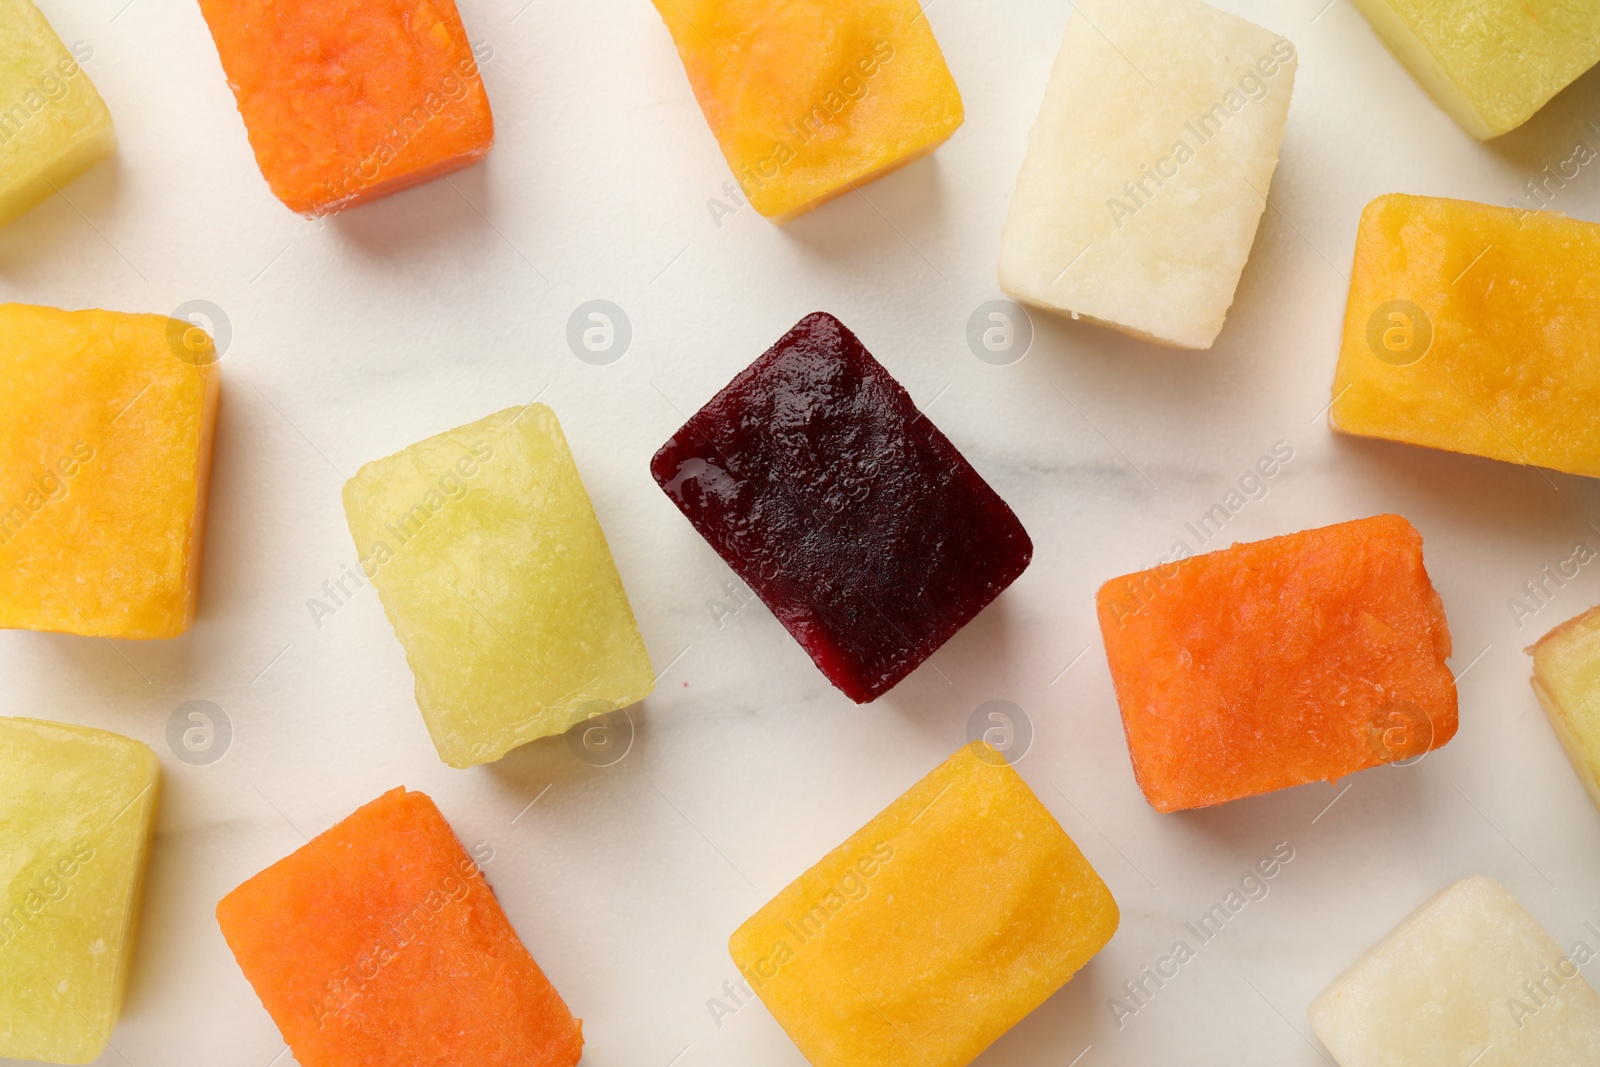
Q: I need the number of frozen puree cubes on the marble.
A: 15